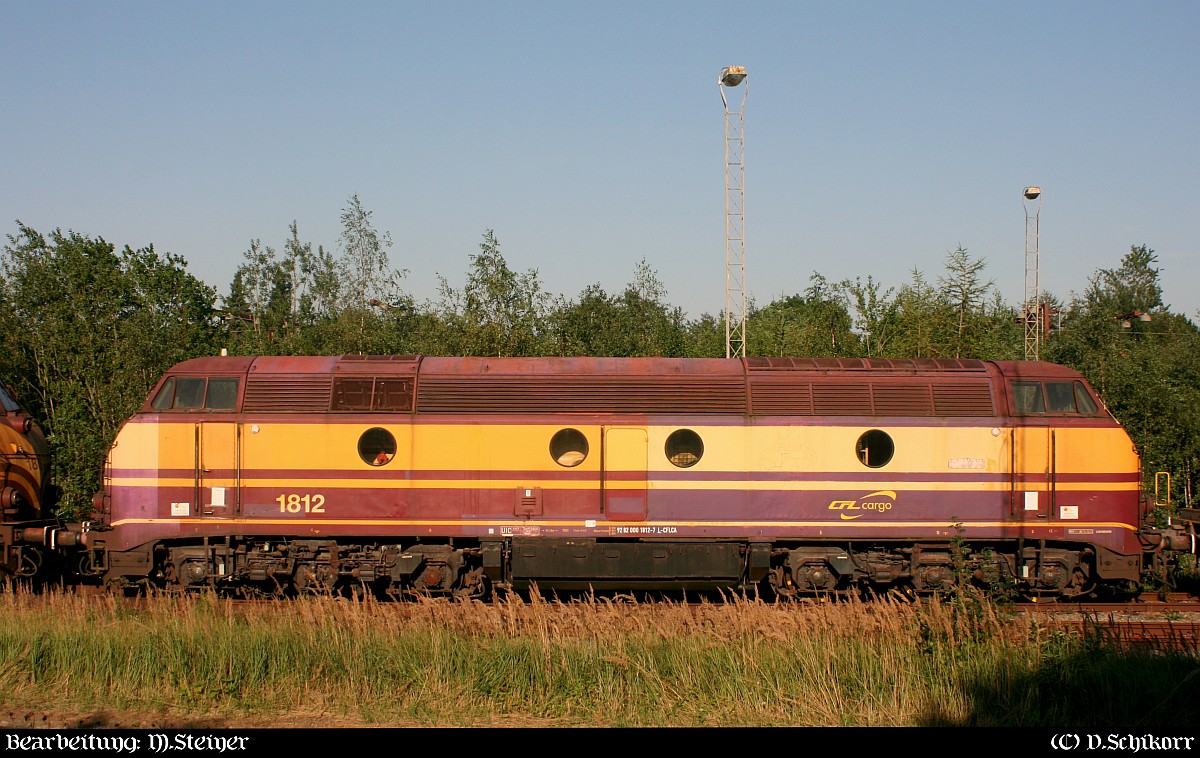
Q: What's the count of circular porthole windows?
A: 4